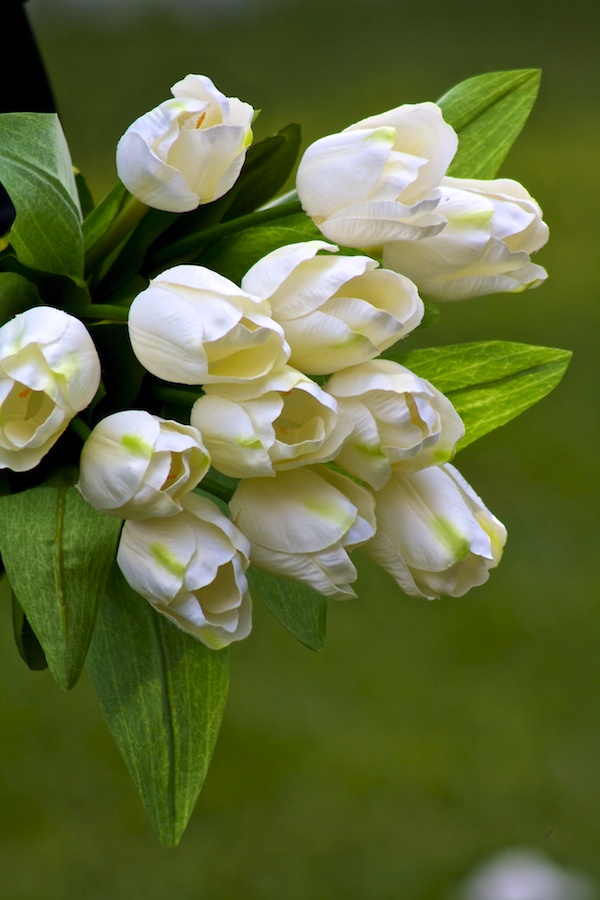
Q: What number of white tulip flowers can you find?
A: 12